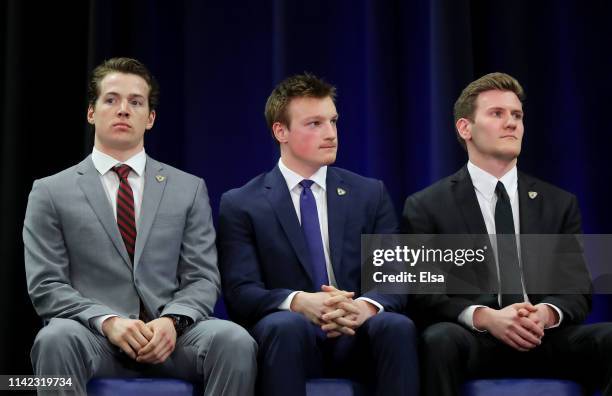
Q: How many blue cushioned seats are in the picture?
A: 3